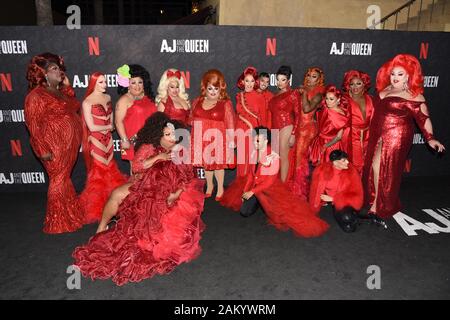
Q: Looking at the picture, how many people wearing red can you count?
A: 15